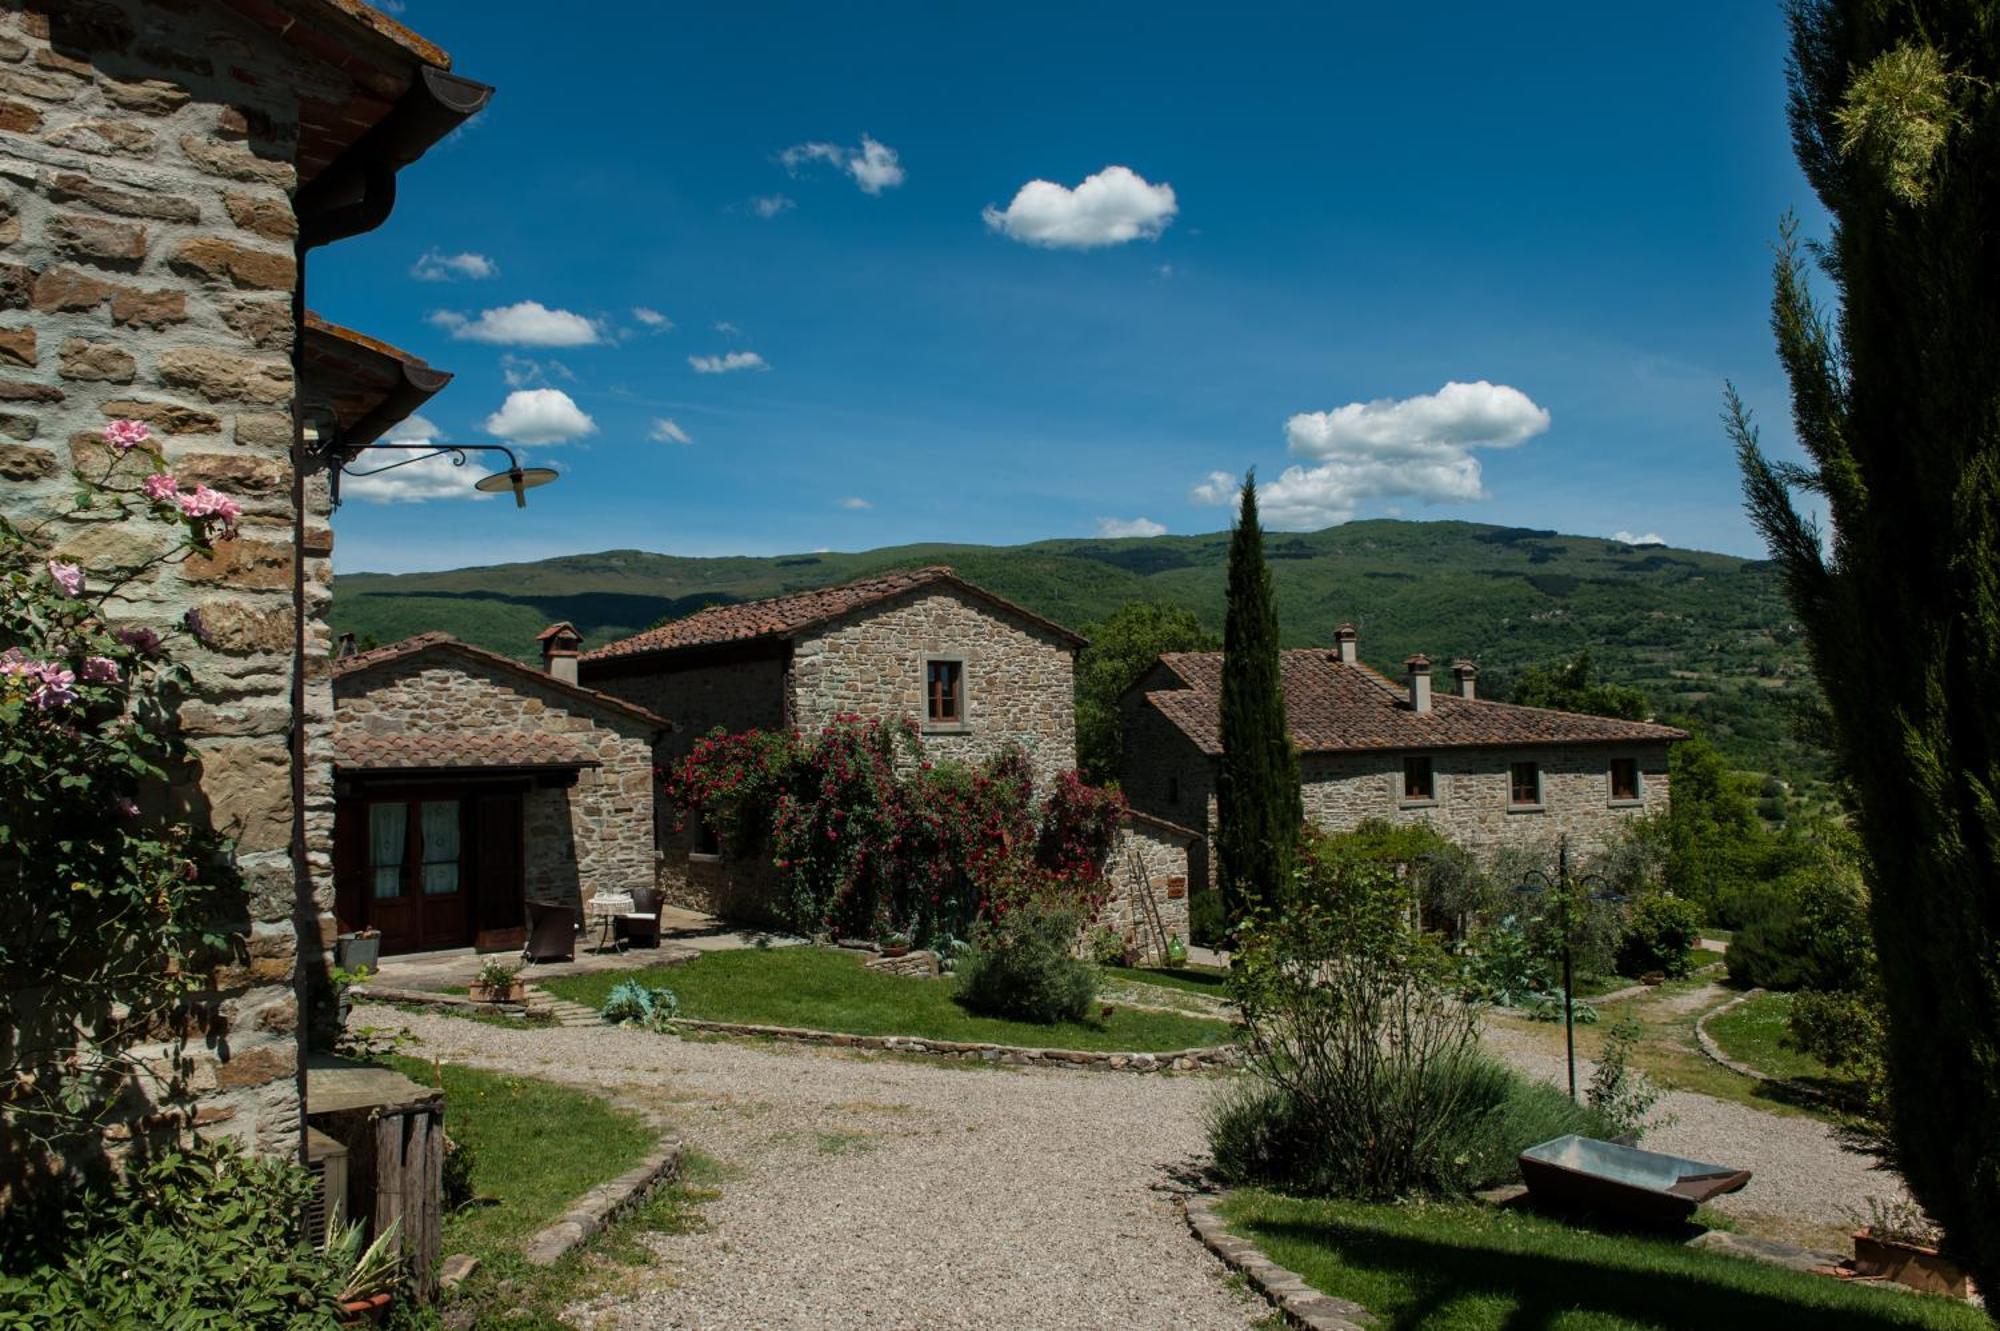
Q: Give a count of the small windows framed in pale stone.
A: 4